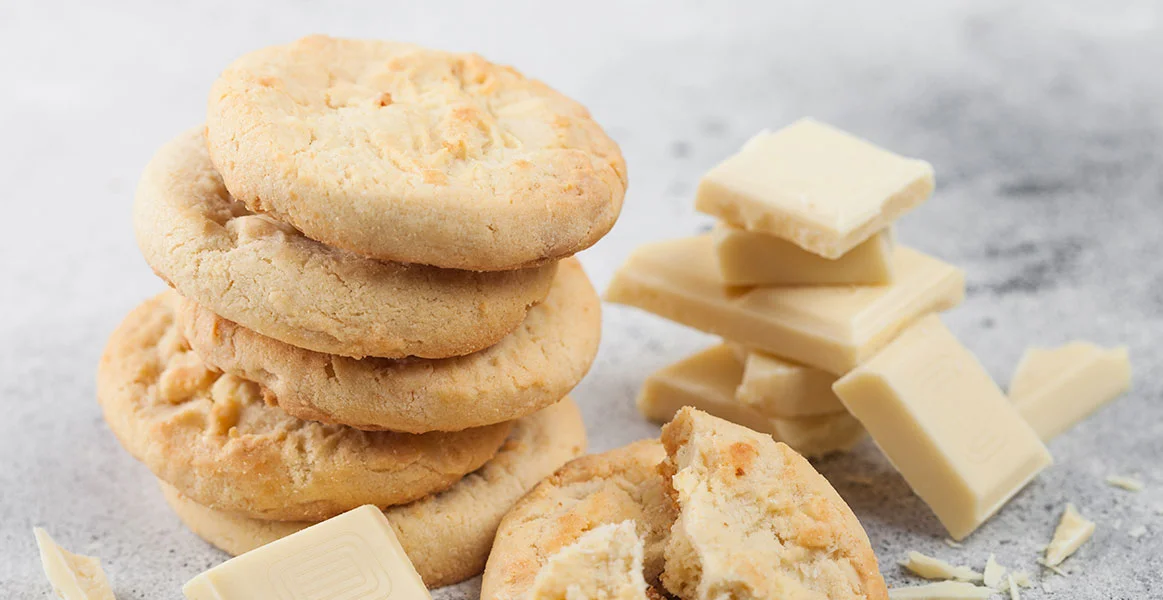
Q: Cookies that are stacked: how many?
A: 5